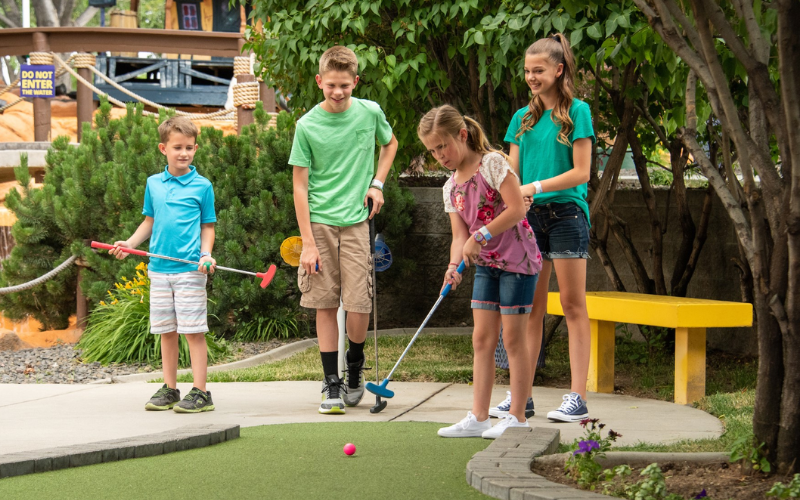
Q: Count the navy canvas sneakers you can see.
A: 2